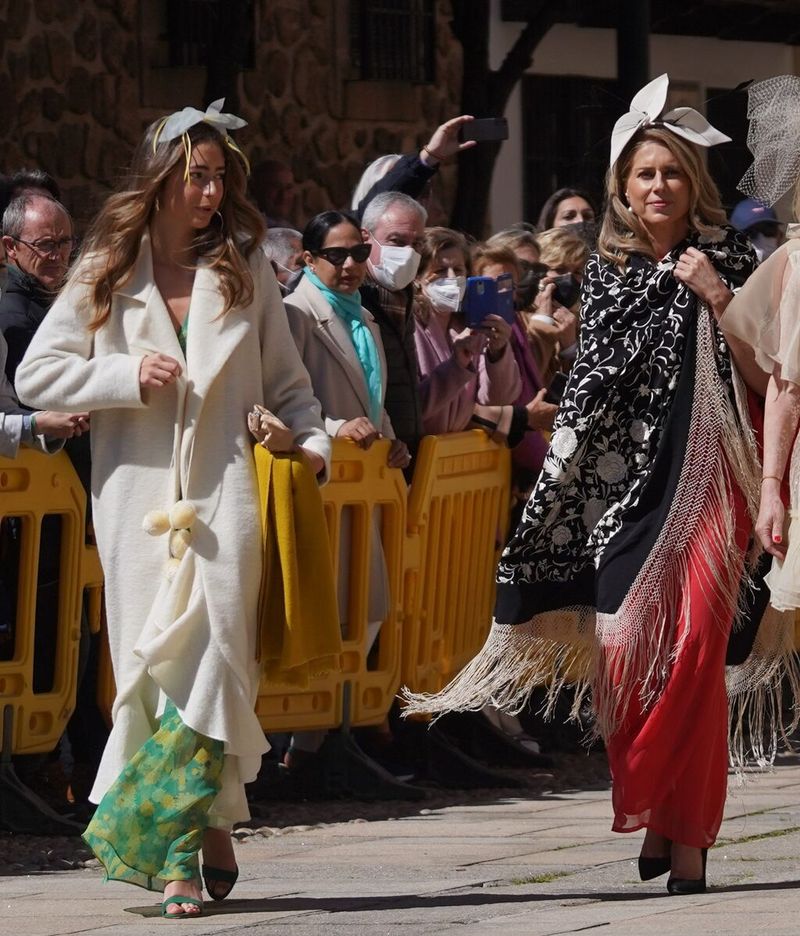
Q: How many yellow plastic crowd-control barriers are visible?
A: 3